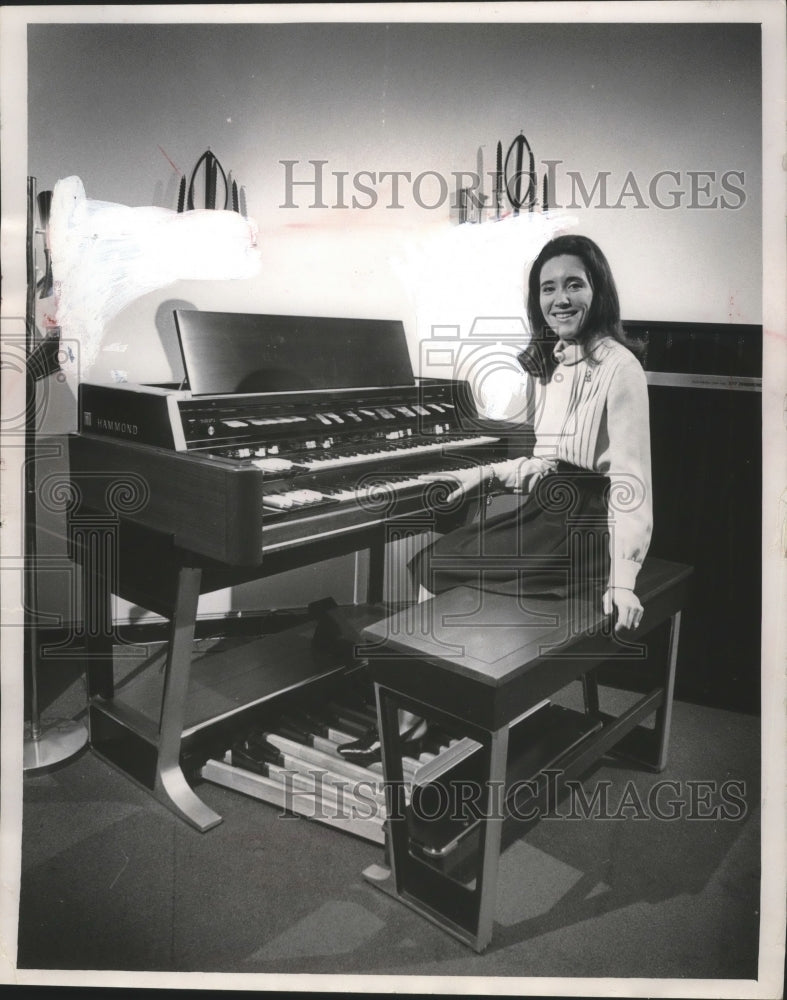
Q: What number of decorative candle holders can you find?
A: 2